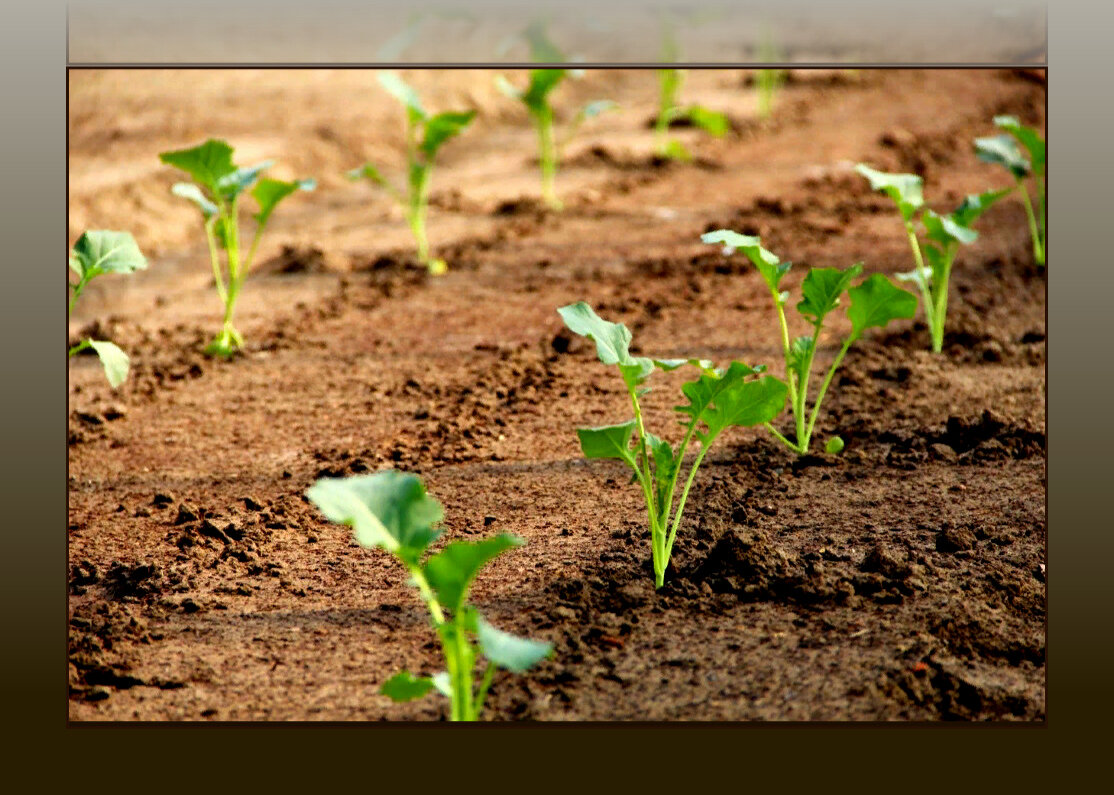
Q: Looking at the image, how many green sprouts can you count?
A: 11